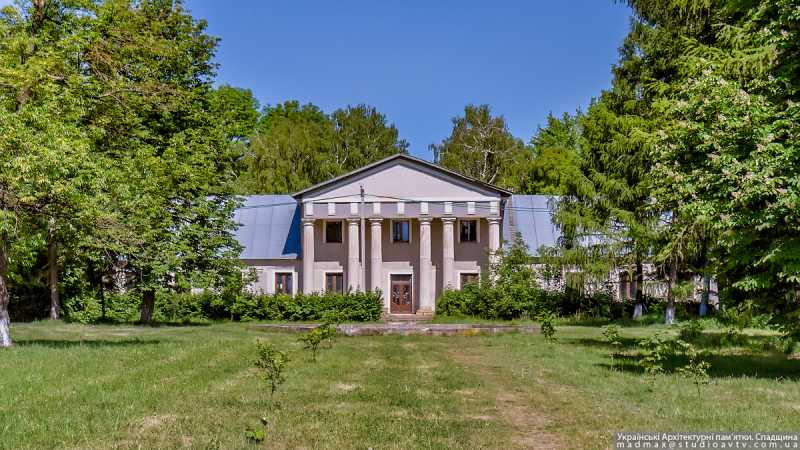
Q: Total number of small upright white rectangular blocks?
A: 9